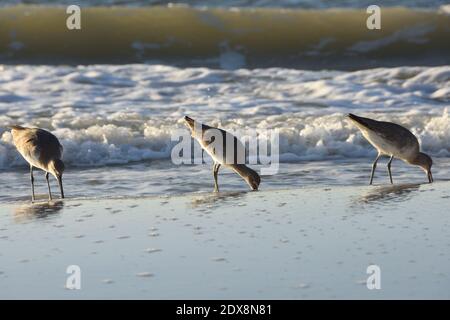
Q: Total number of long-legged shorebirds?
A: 3